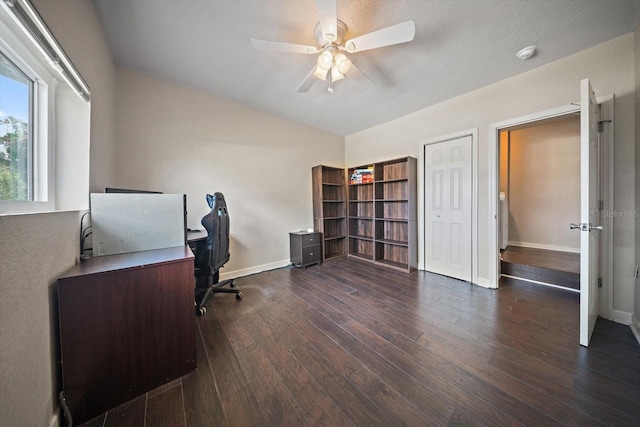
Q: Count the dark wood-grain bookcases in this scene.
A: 3